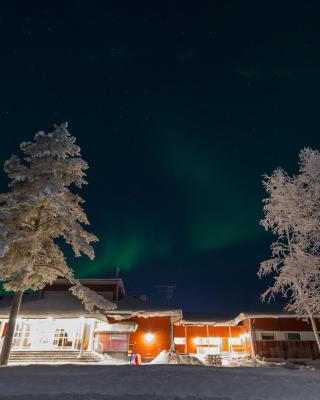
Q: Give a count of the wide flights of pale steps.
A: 1